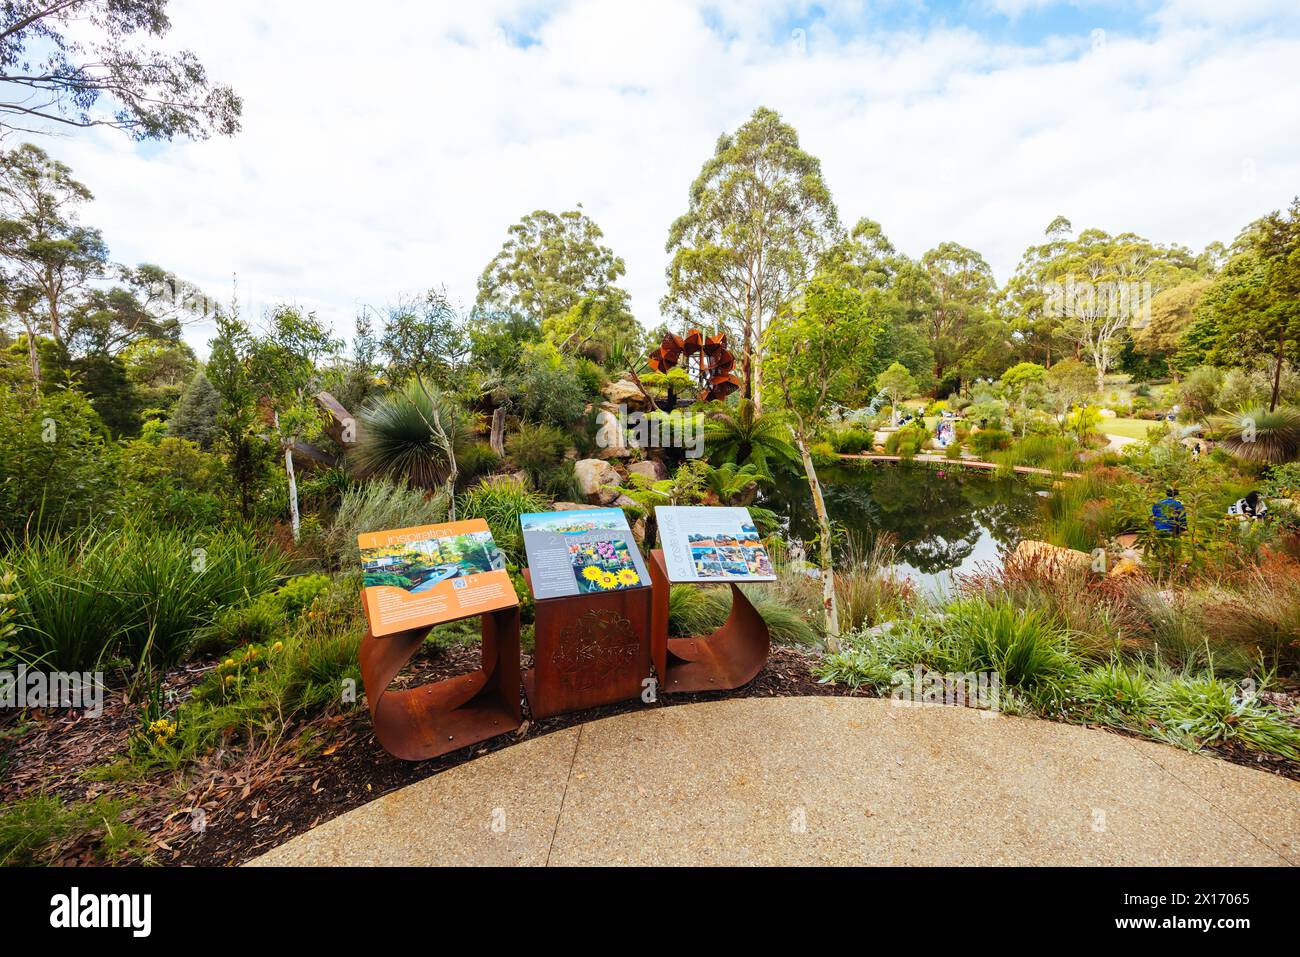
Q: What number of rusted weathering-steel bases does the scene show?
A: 3